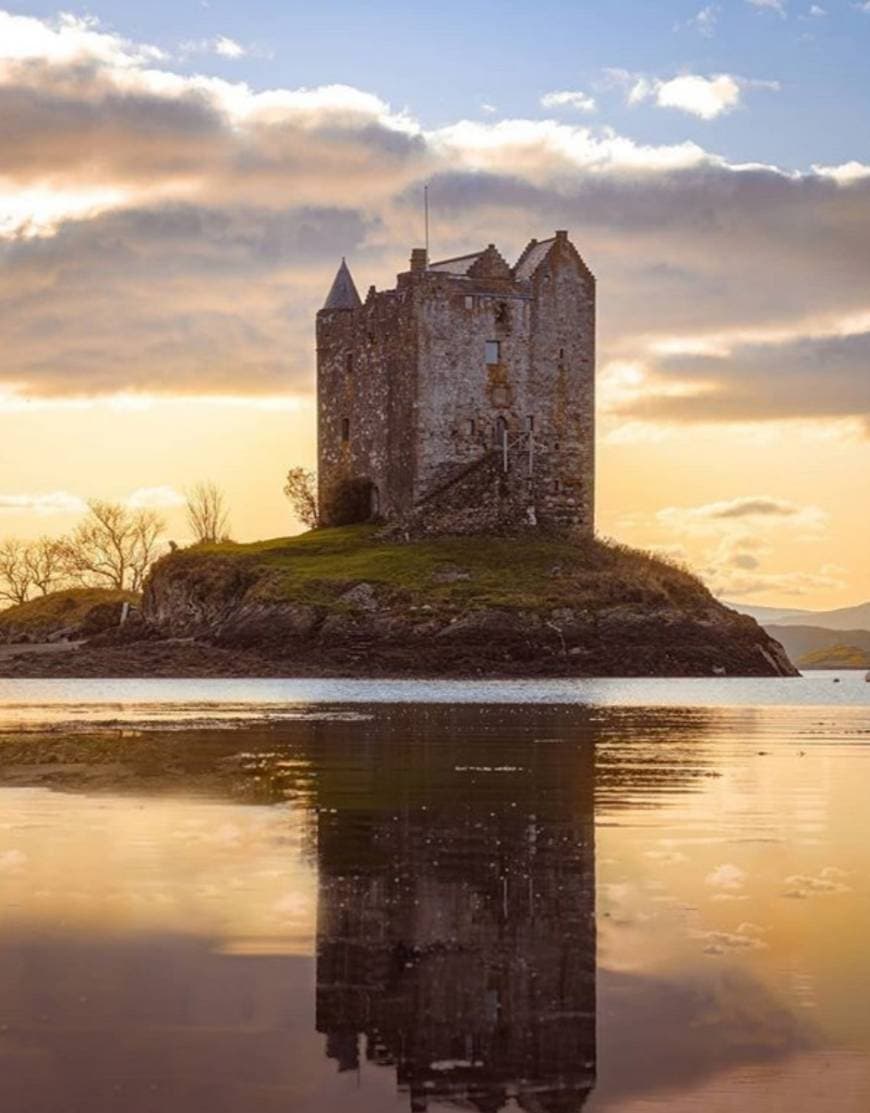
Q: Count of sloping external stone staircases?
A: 1